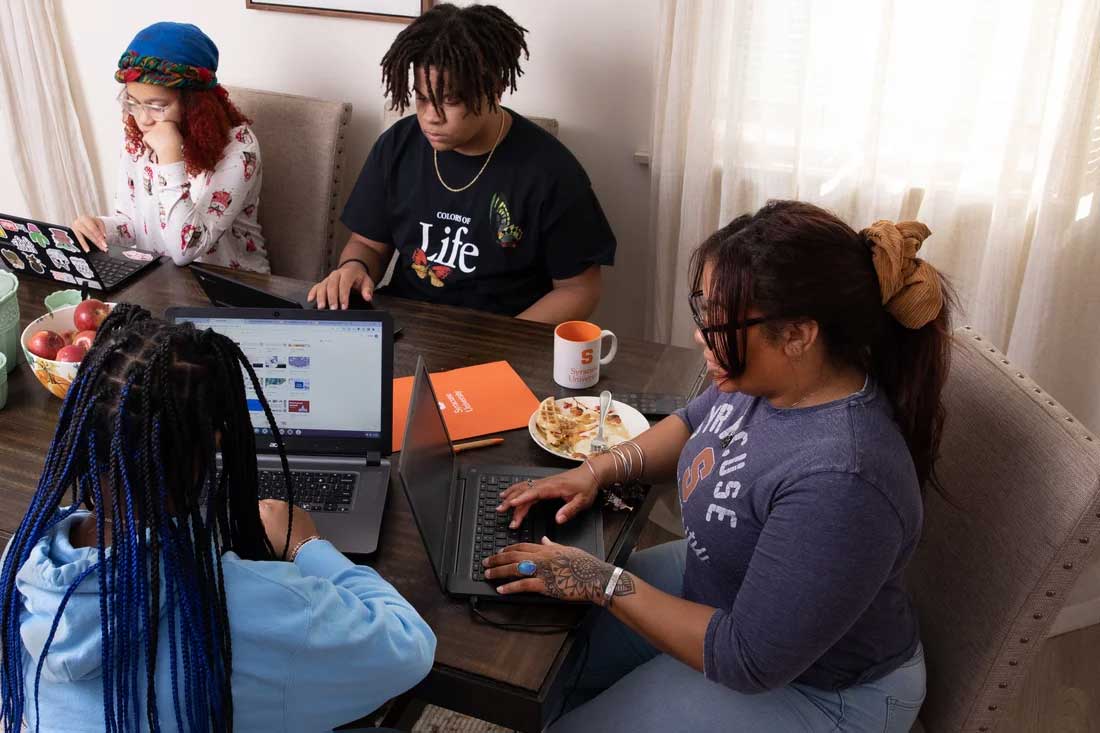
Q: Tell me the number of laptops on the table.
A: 4